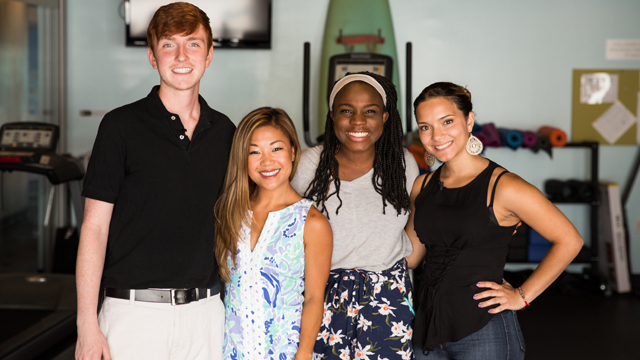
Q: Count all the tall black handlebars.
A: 2